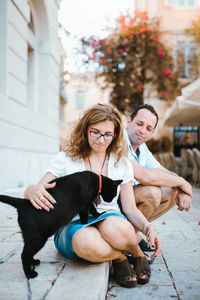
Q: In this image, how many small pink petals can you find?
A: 2